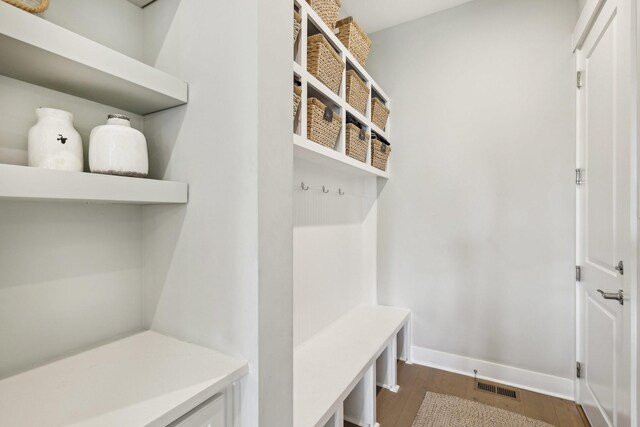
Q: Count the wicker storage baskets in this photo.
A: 10